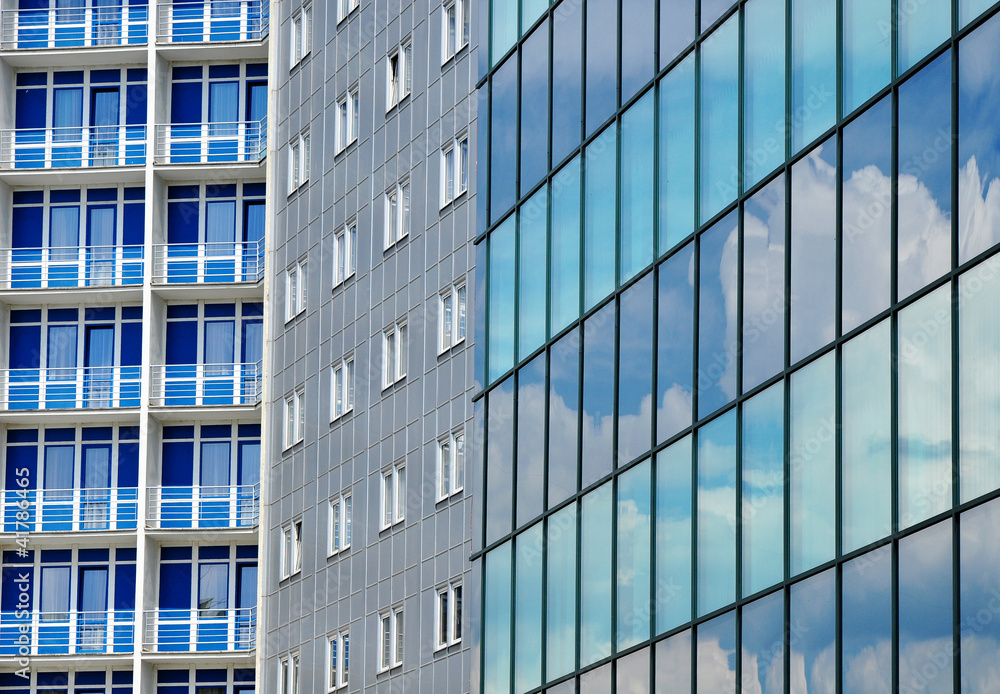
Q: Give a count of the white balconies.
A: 12